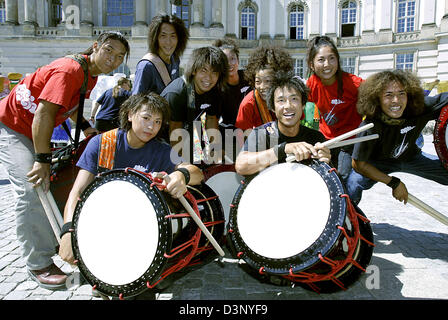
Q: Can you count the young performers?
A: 9